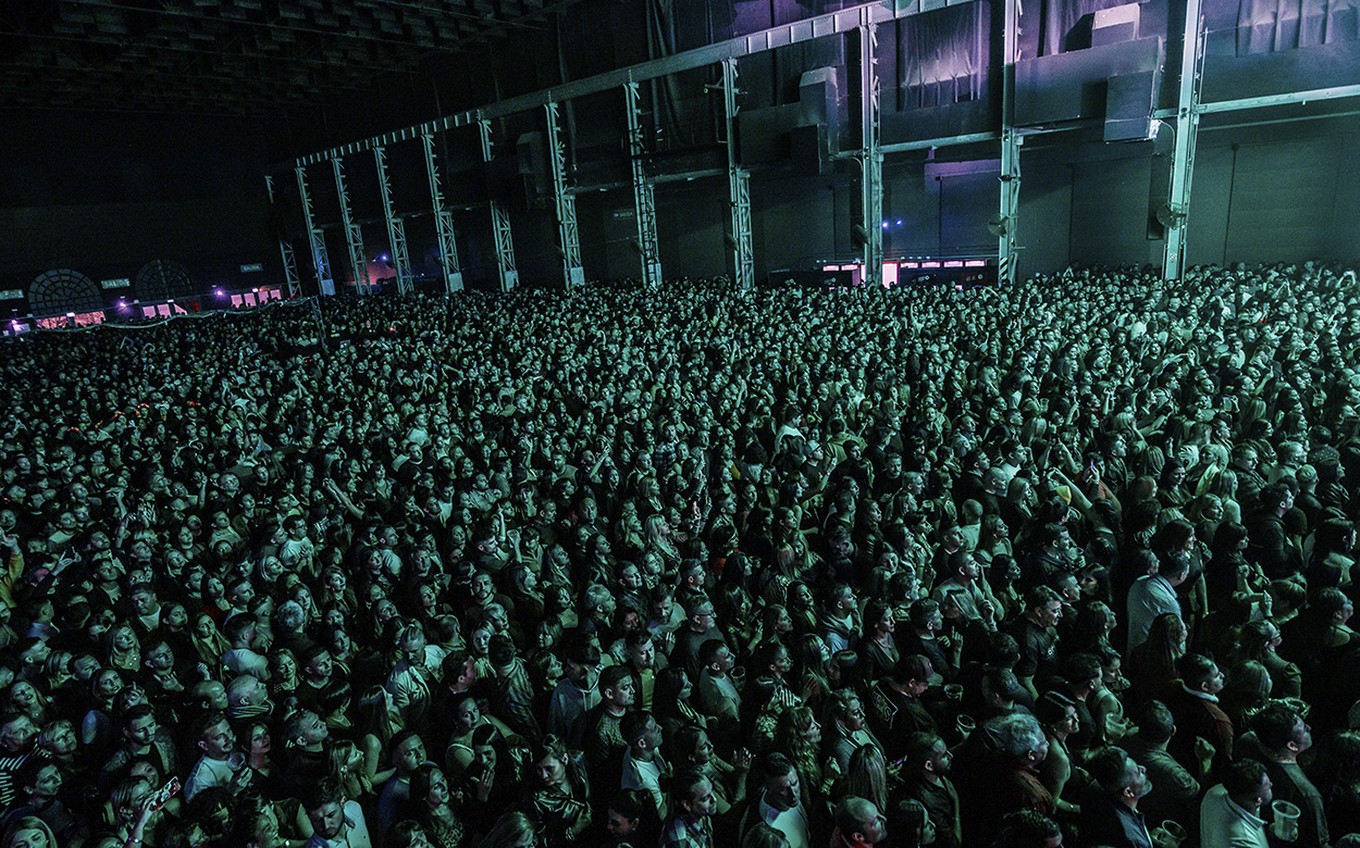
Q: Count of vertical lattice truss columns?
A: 12